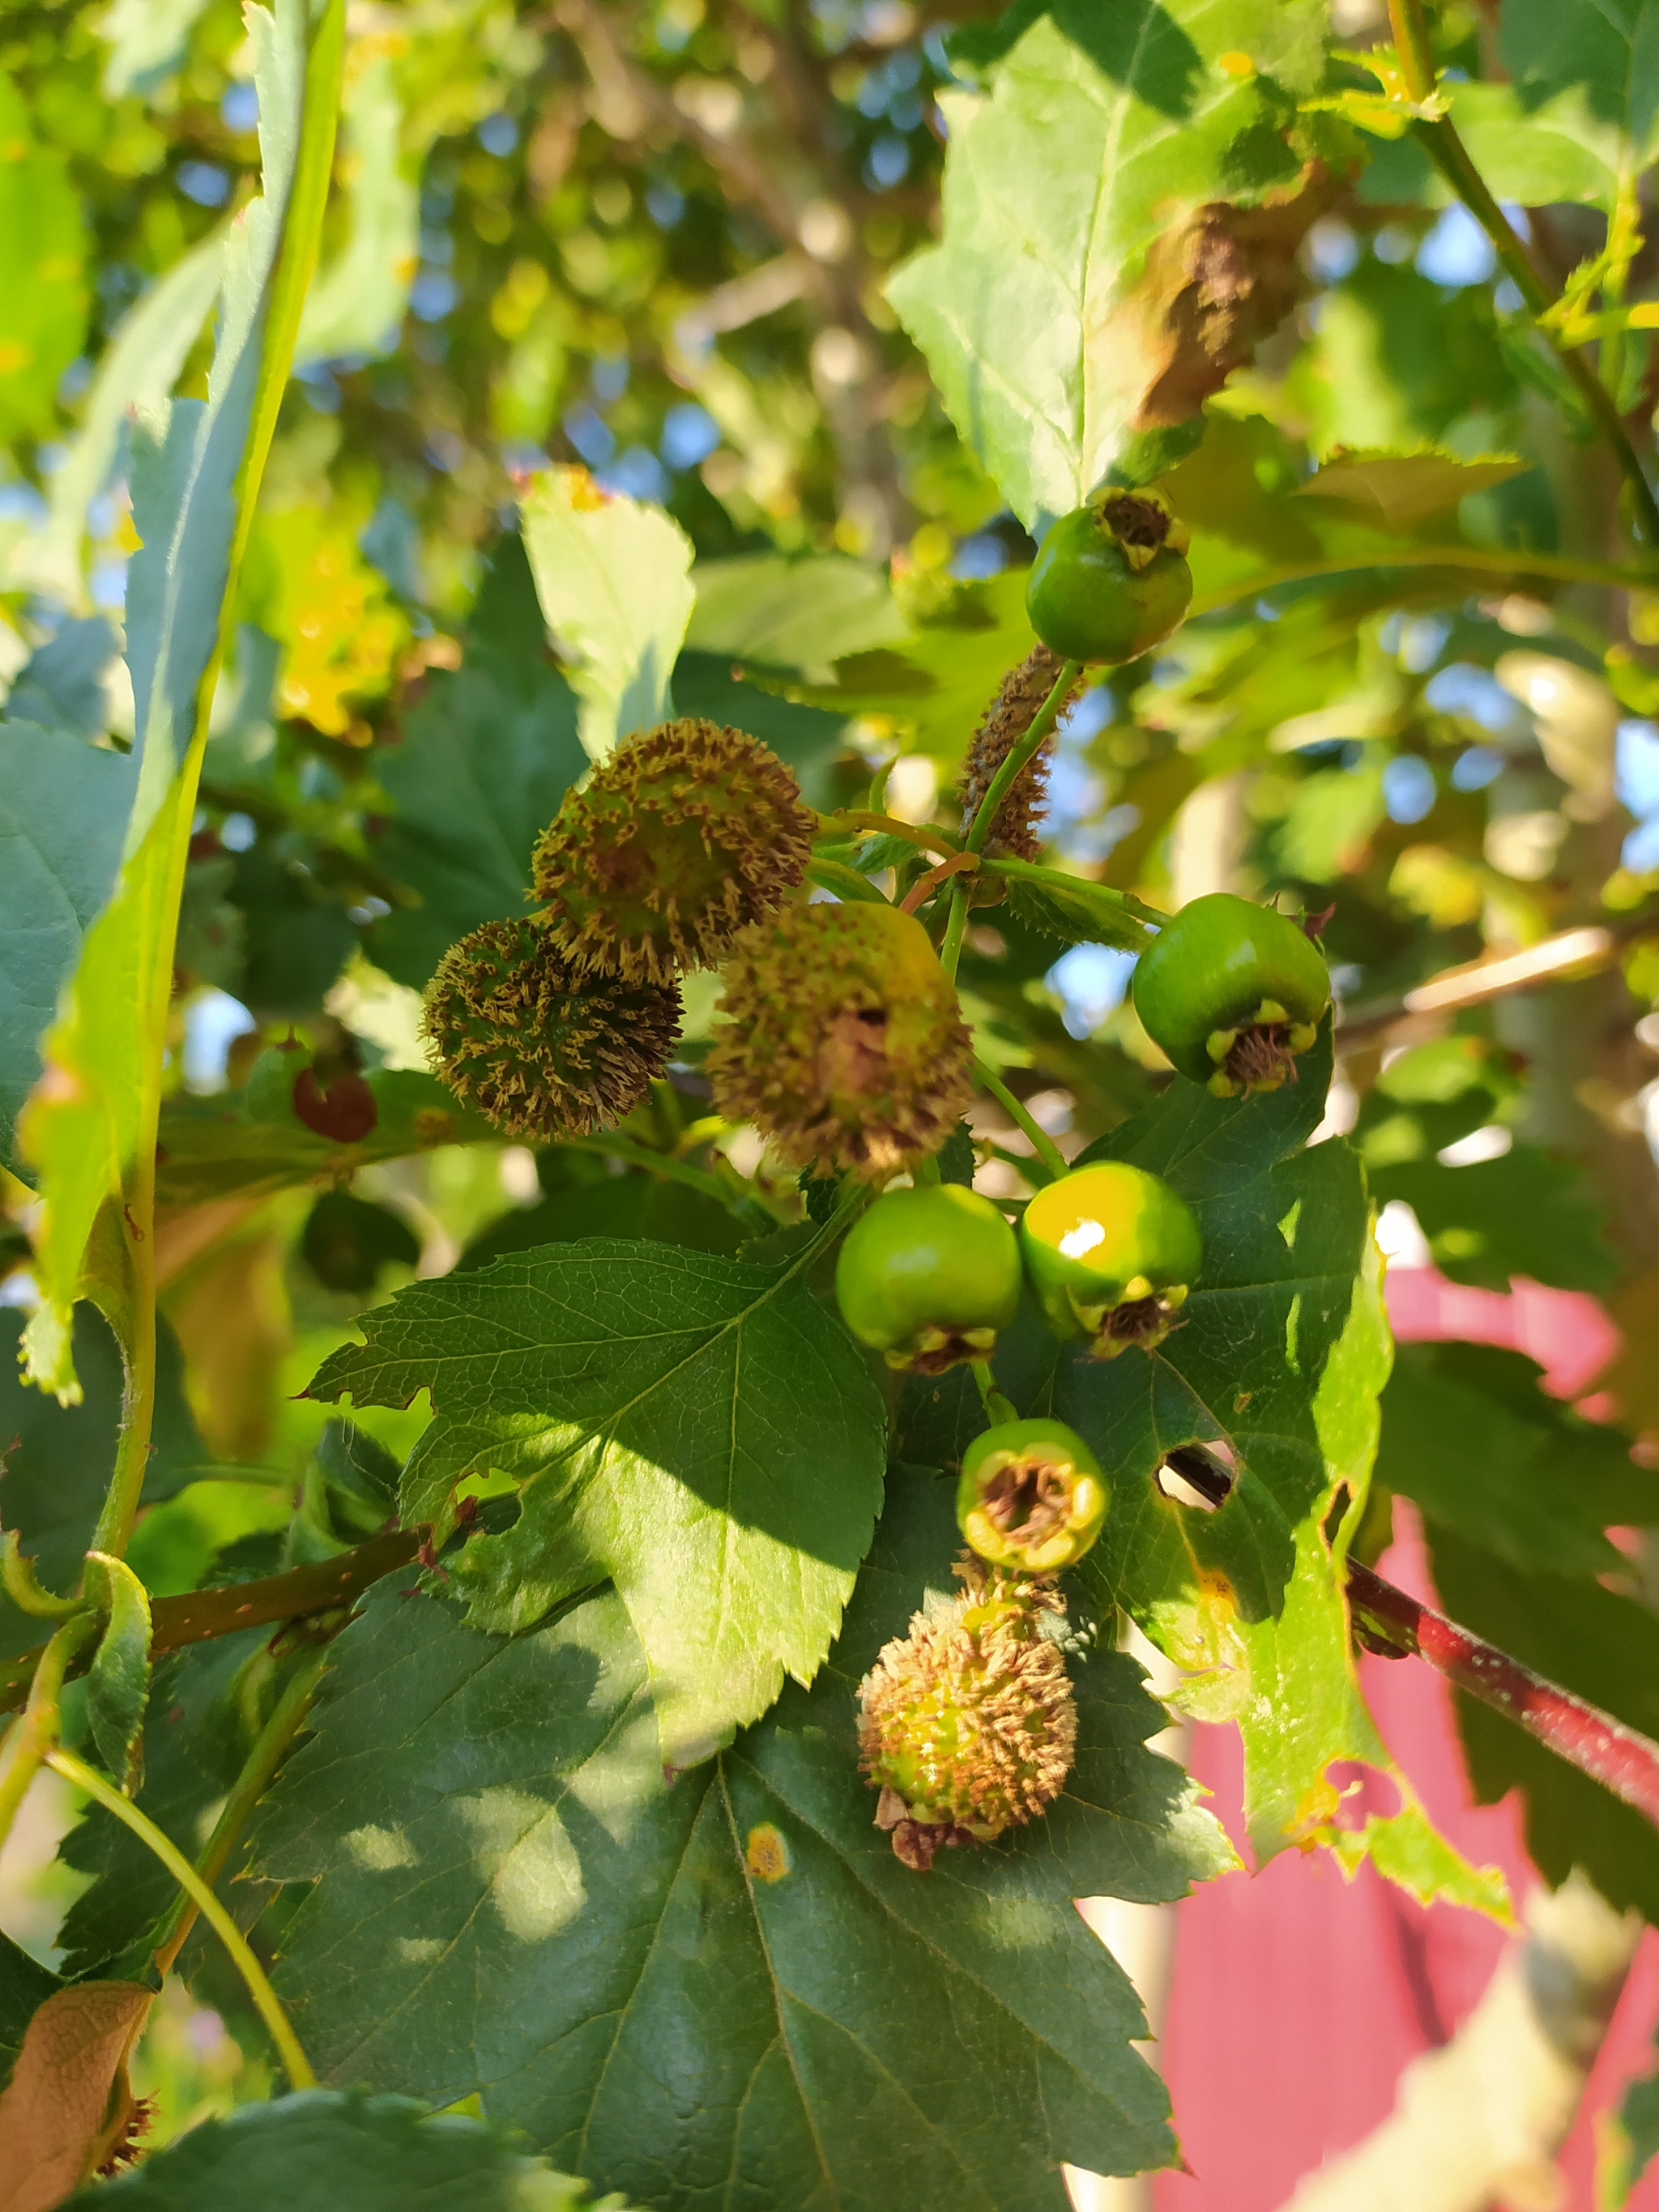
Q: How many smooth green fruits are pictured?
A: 5